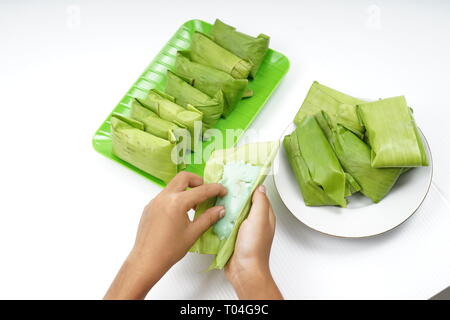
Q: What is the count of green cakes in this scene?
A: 12